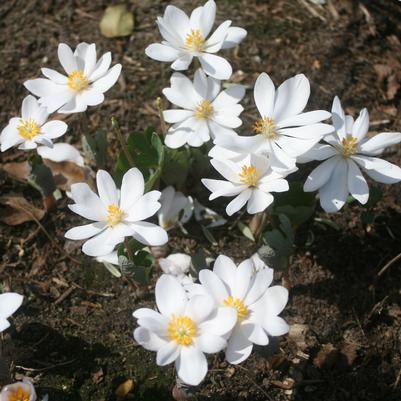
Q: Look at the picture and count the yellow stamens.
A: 11